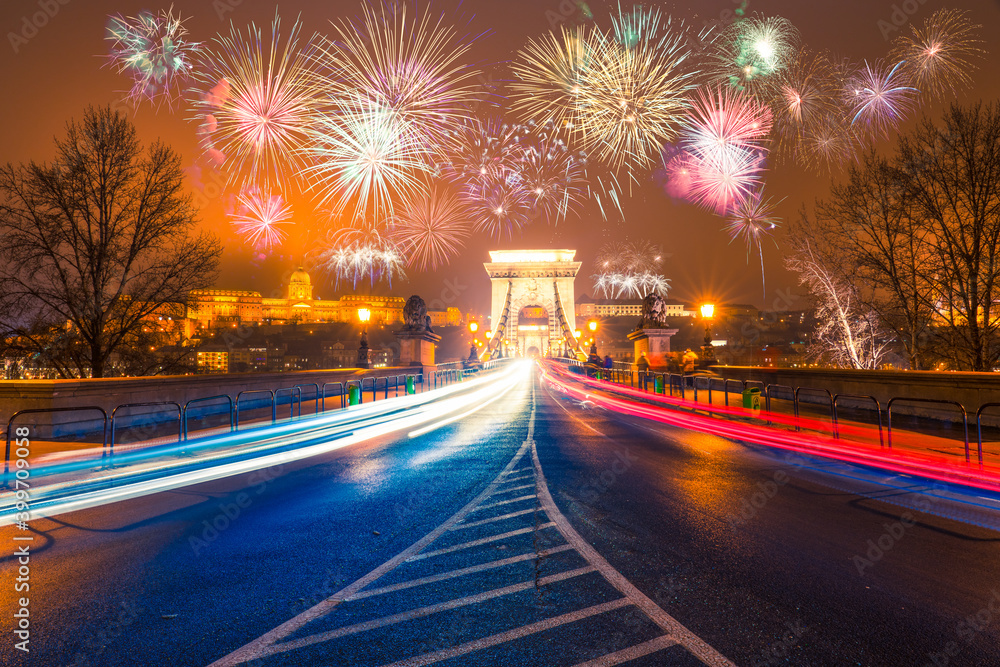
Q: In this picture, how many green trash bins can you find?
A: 6